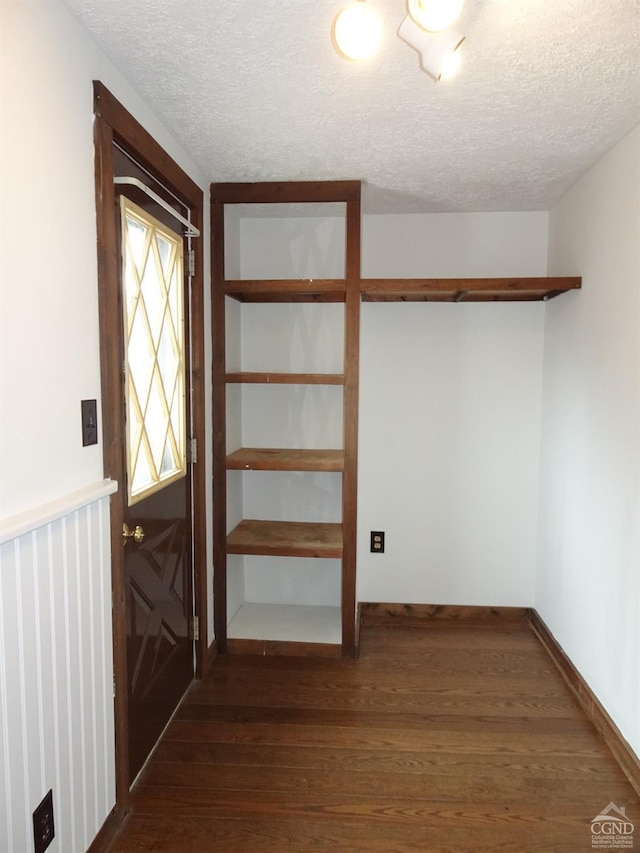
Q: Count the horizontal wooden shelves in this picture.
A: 5